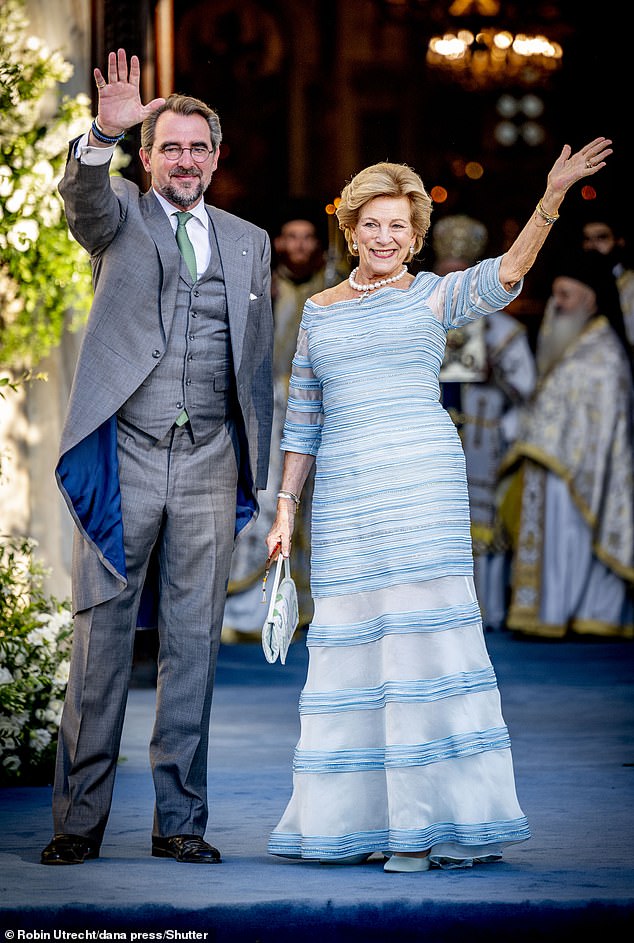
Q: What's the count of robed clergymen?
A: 4